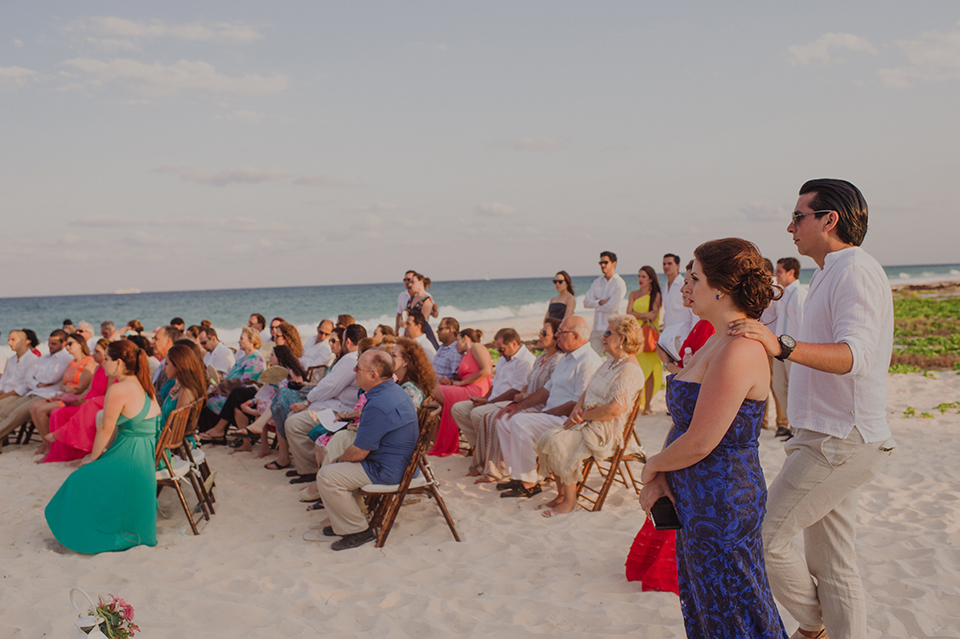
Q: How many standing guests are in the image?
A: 11